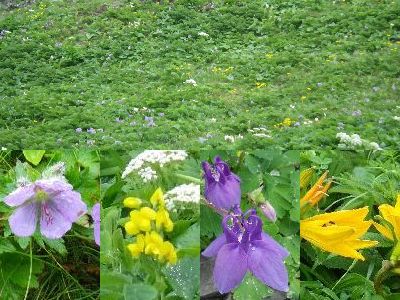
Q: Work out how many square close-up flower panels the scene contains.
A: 4